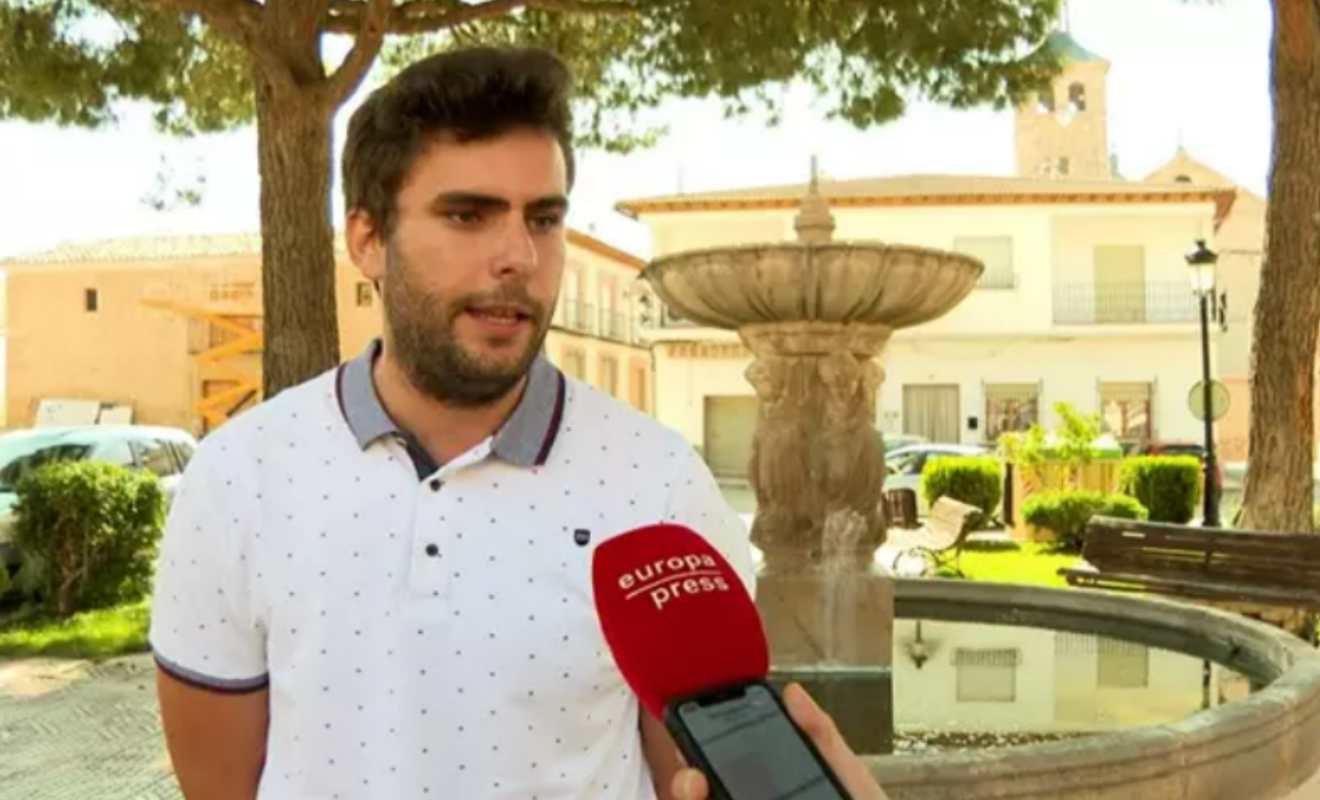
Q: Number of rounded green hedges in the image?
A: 4